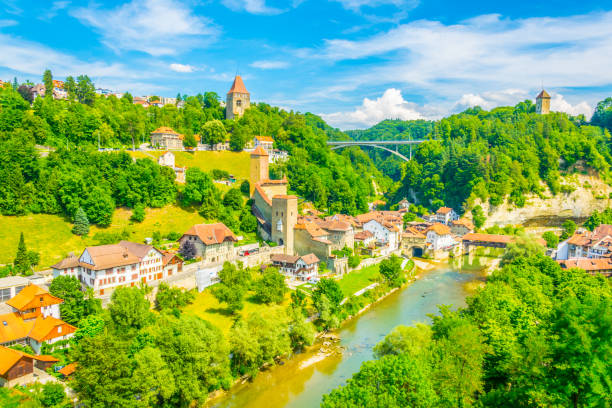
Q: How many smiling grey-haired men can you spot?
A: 0